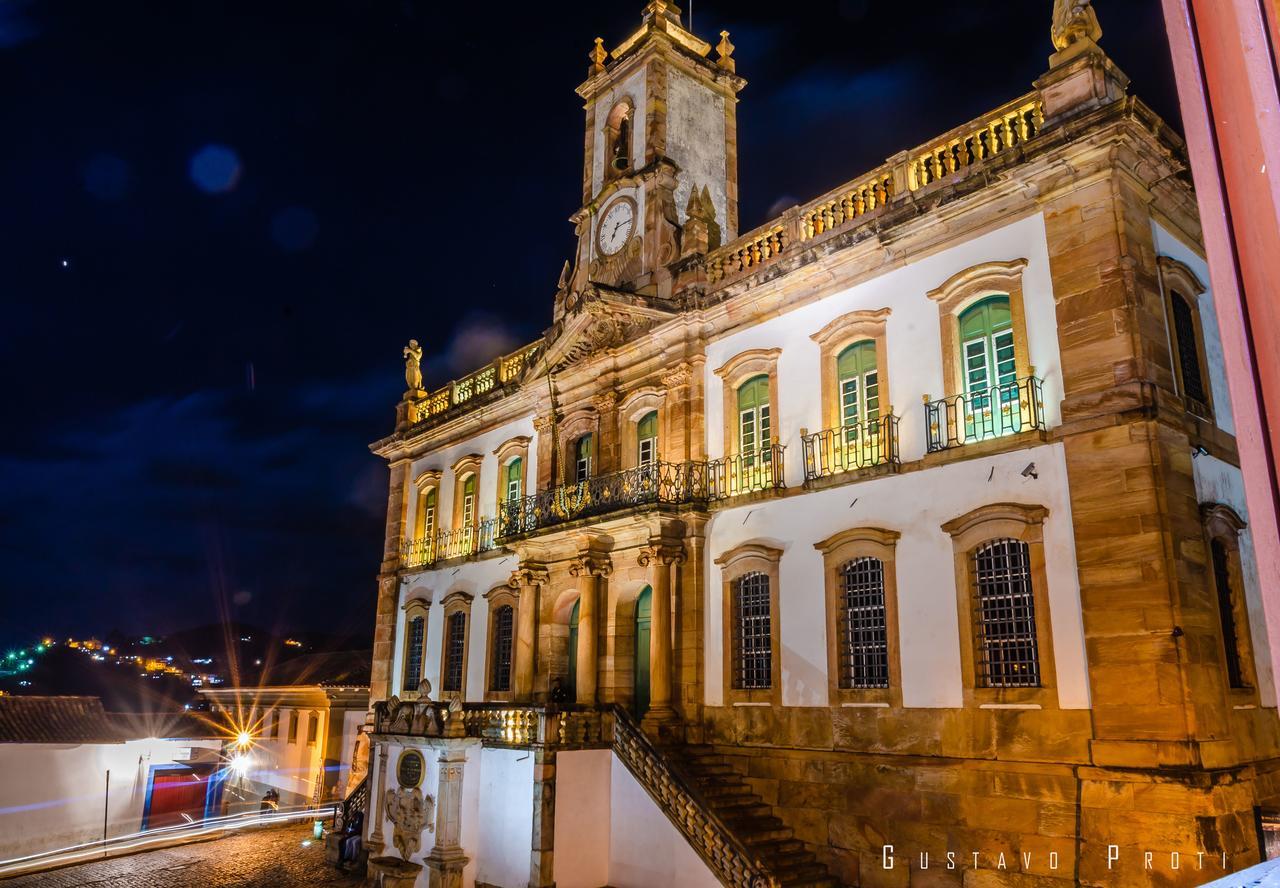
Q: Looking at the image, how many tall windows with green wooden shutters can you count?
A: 8